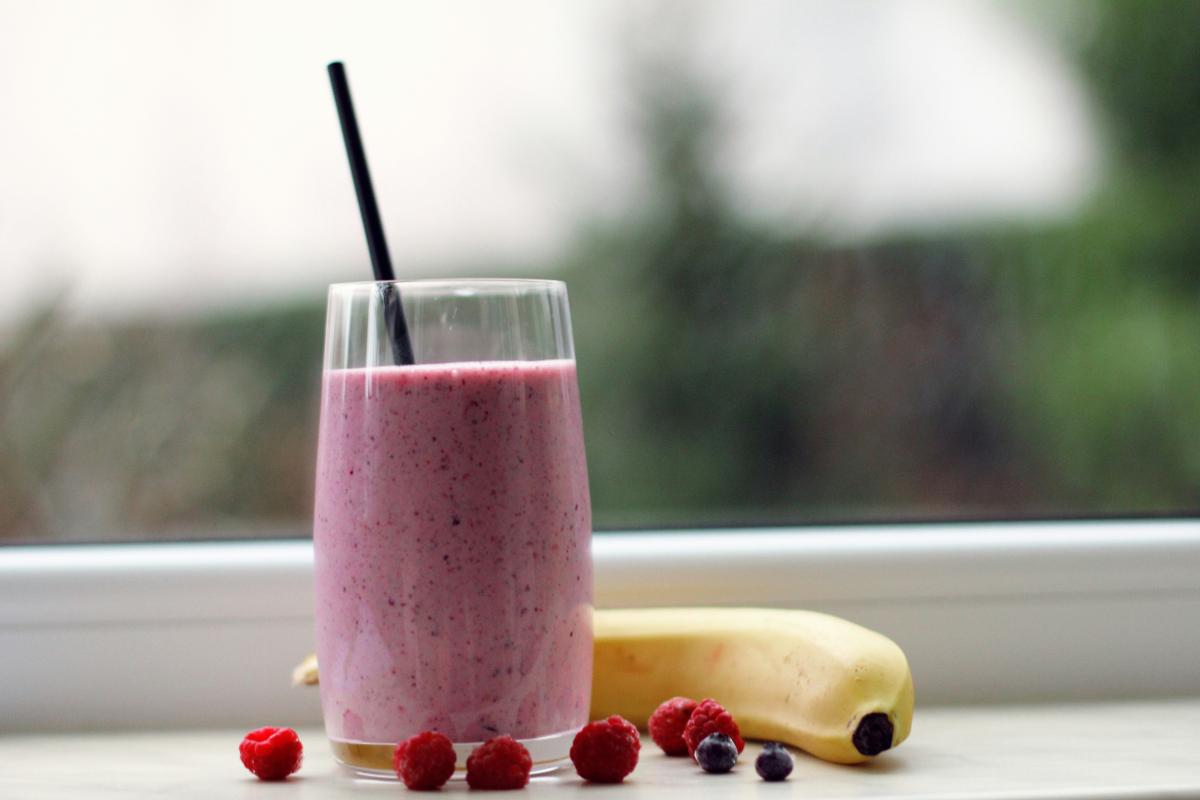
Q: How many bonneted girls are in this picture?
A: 0